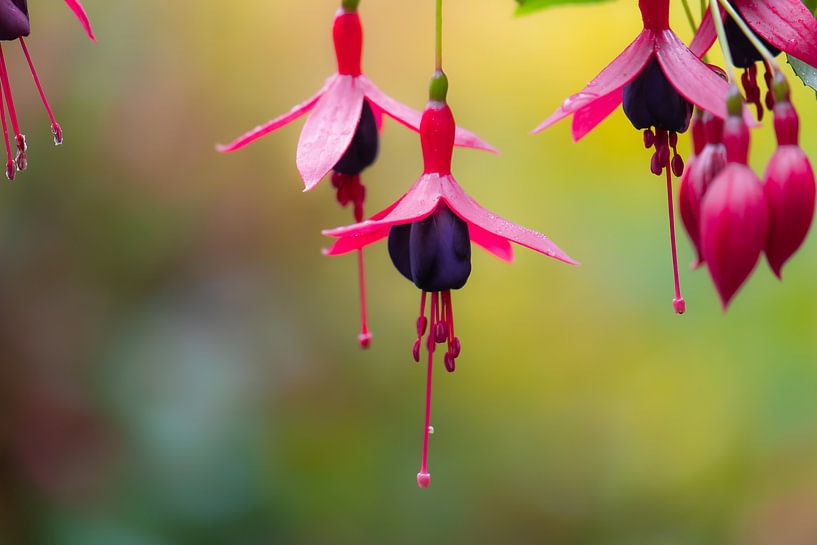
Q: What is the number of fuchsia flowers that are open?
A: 5